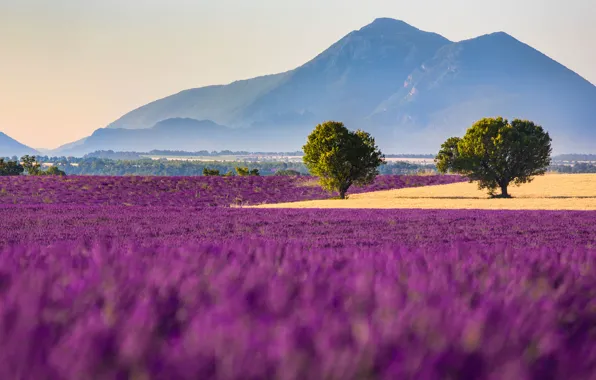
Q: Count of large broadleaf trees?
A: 2